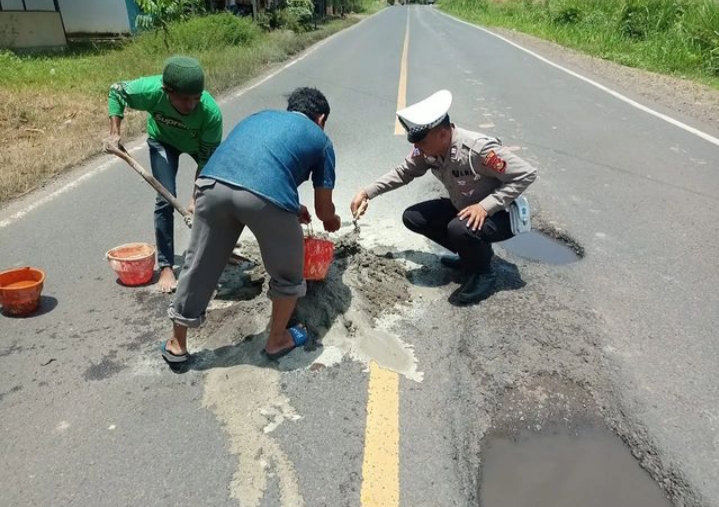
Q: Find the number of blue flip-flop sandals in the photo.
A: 2